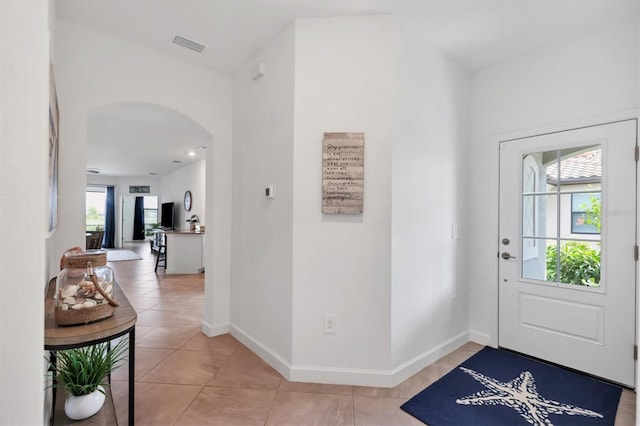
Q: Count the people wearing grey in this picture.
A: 0